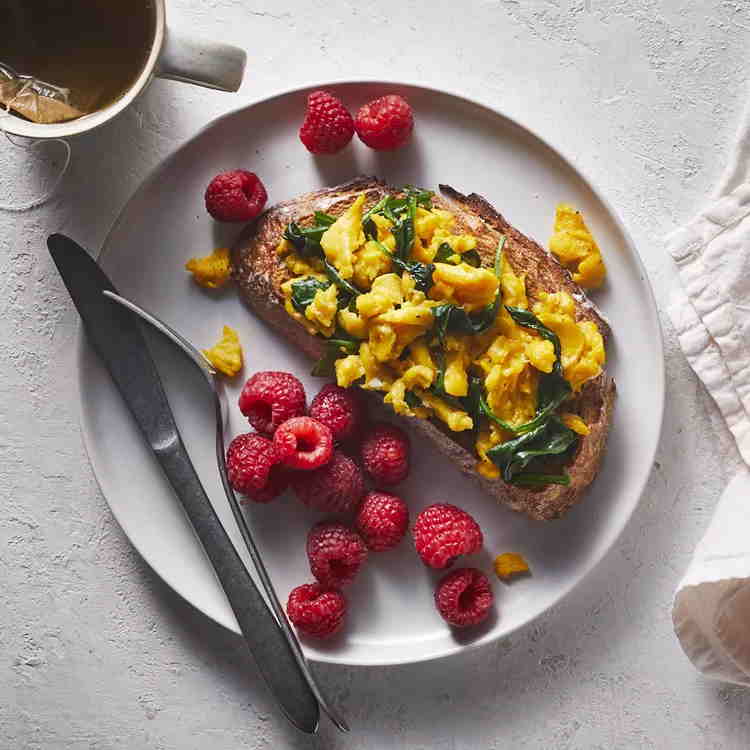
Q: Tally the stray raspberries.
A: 3